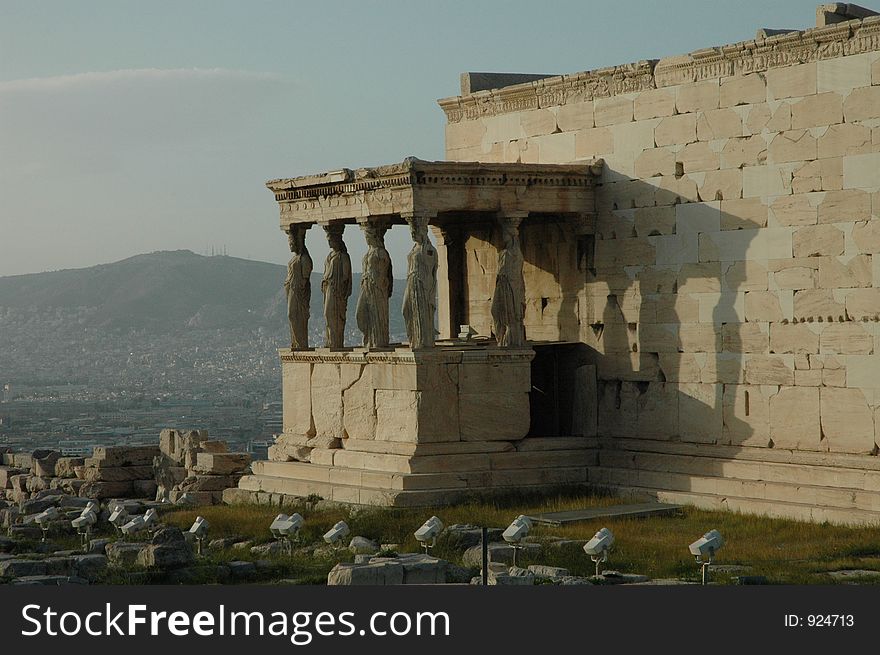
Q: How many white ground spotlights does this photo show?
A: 14